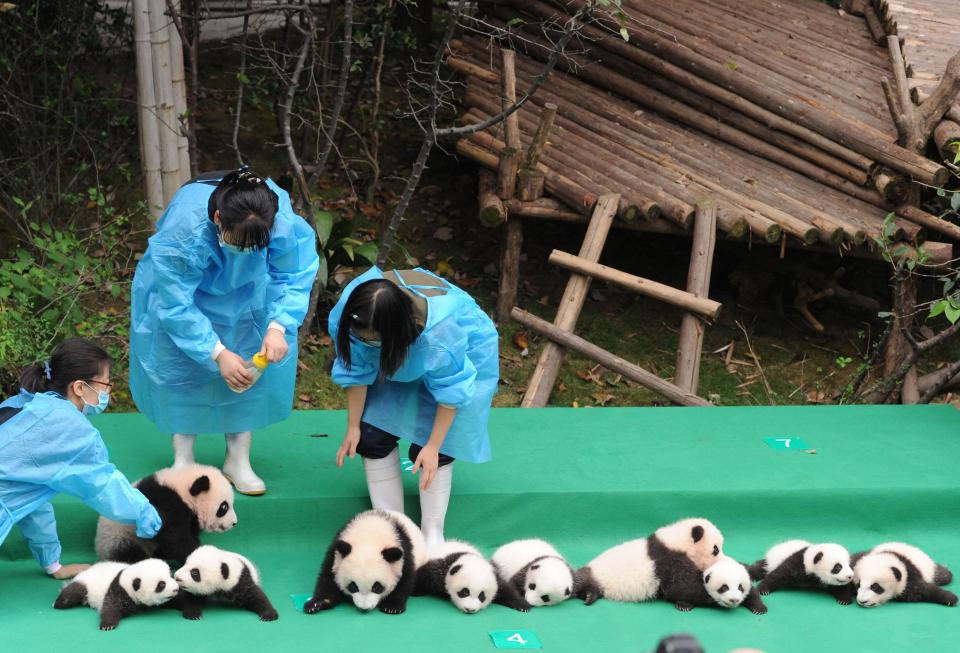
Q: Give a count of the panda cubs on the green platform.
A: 10